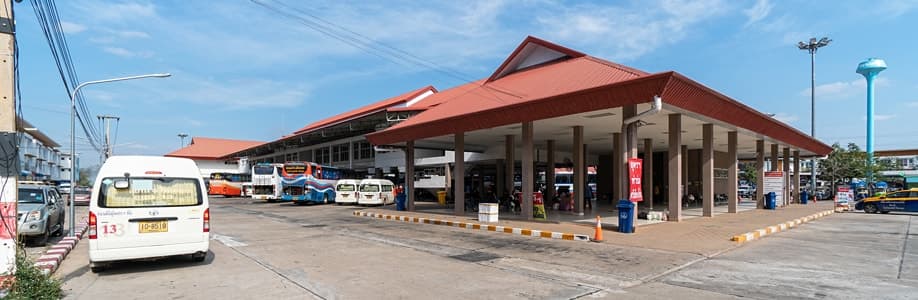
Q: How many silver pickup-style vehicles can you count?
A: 1